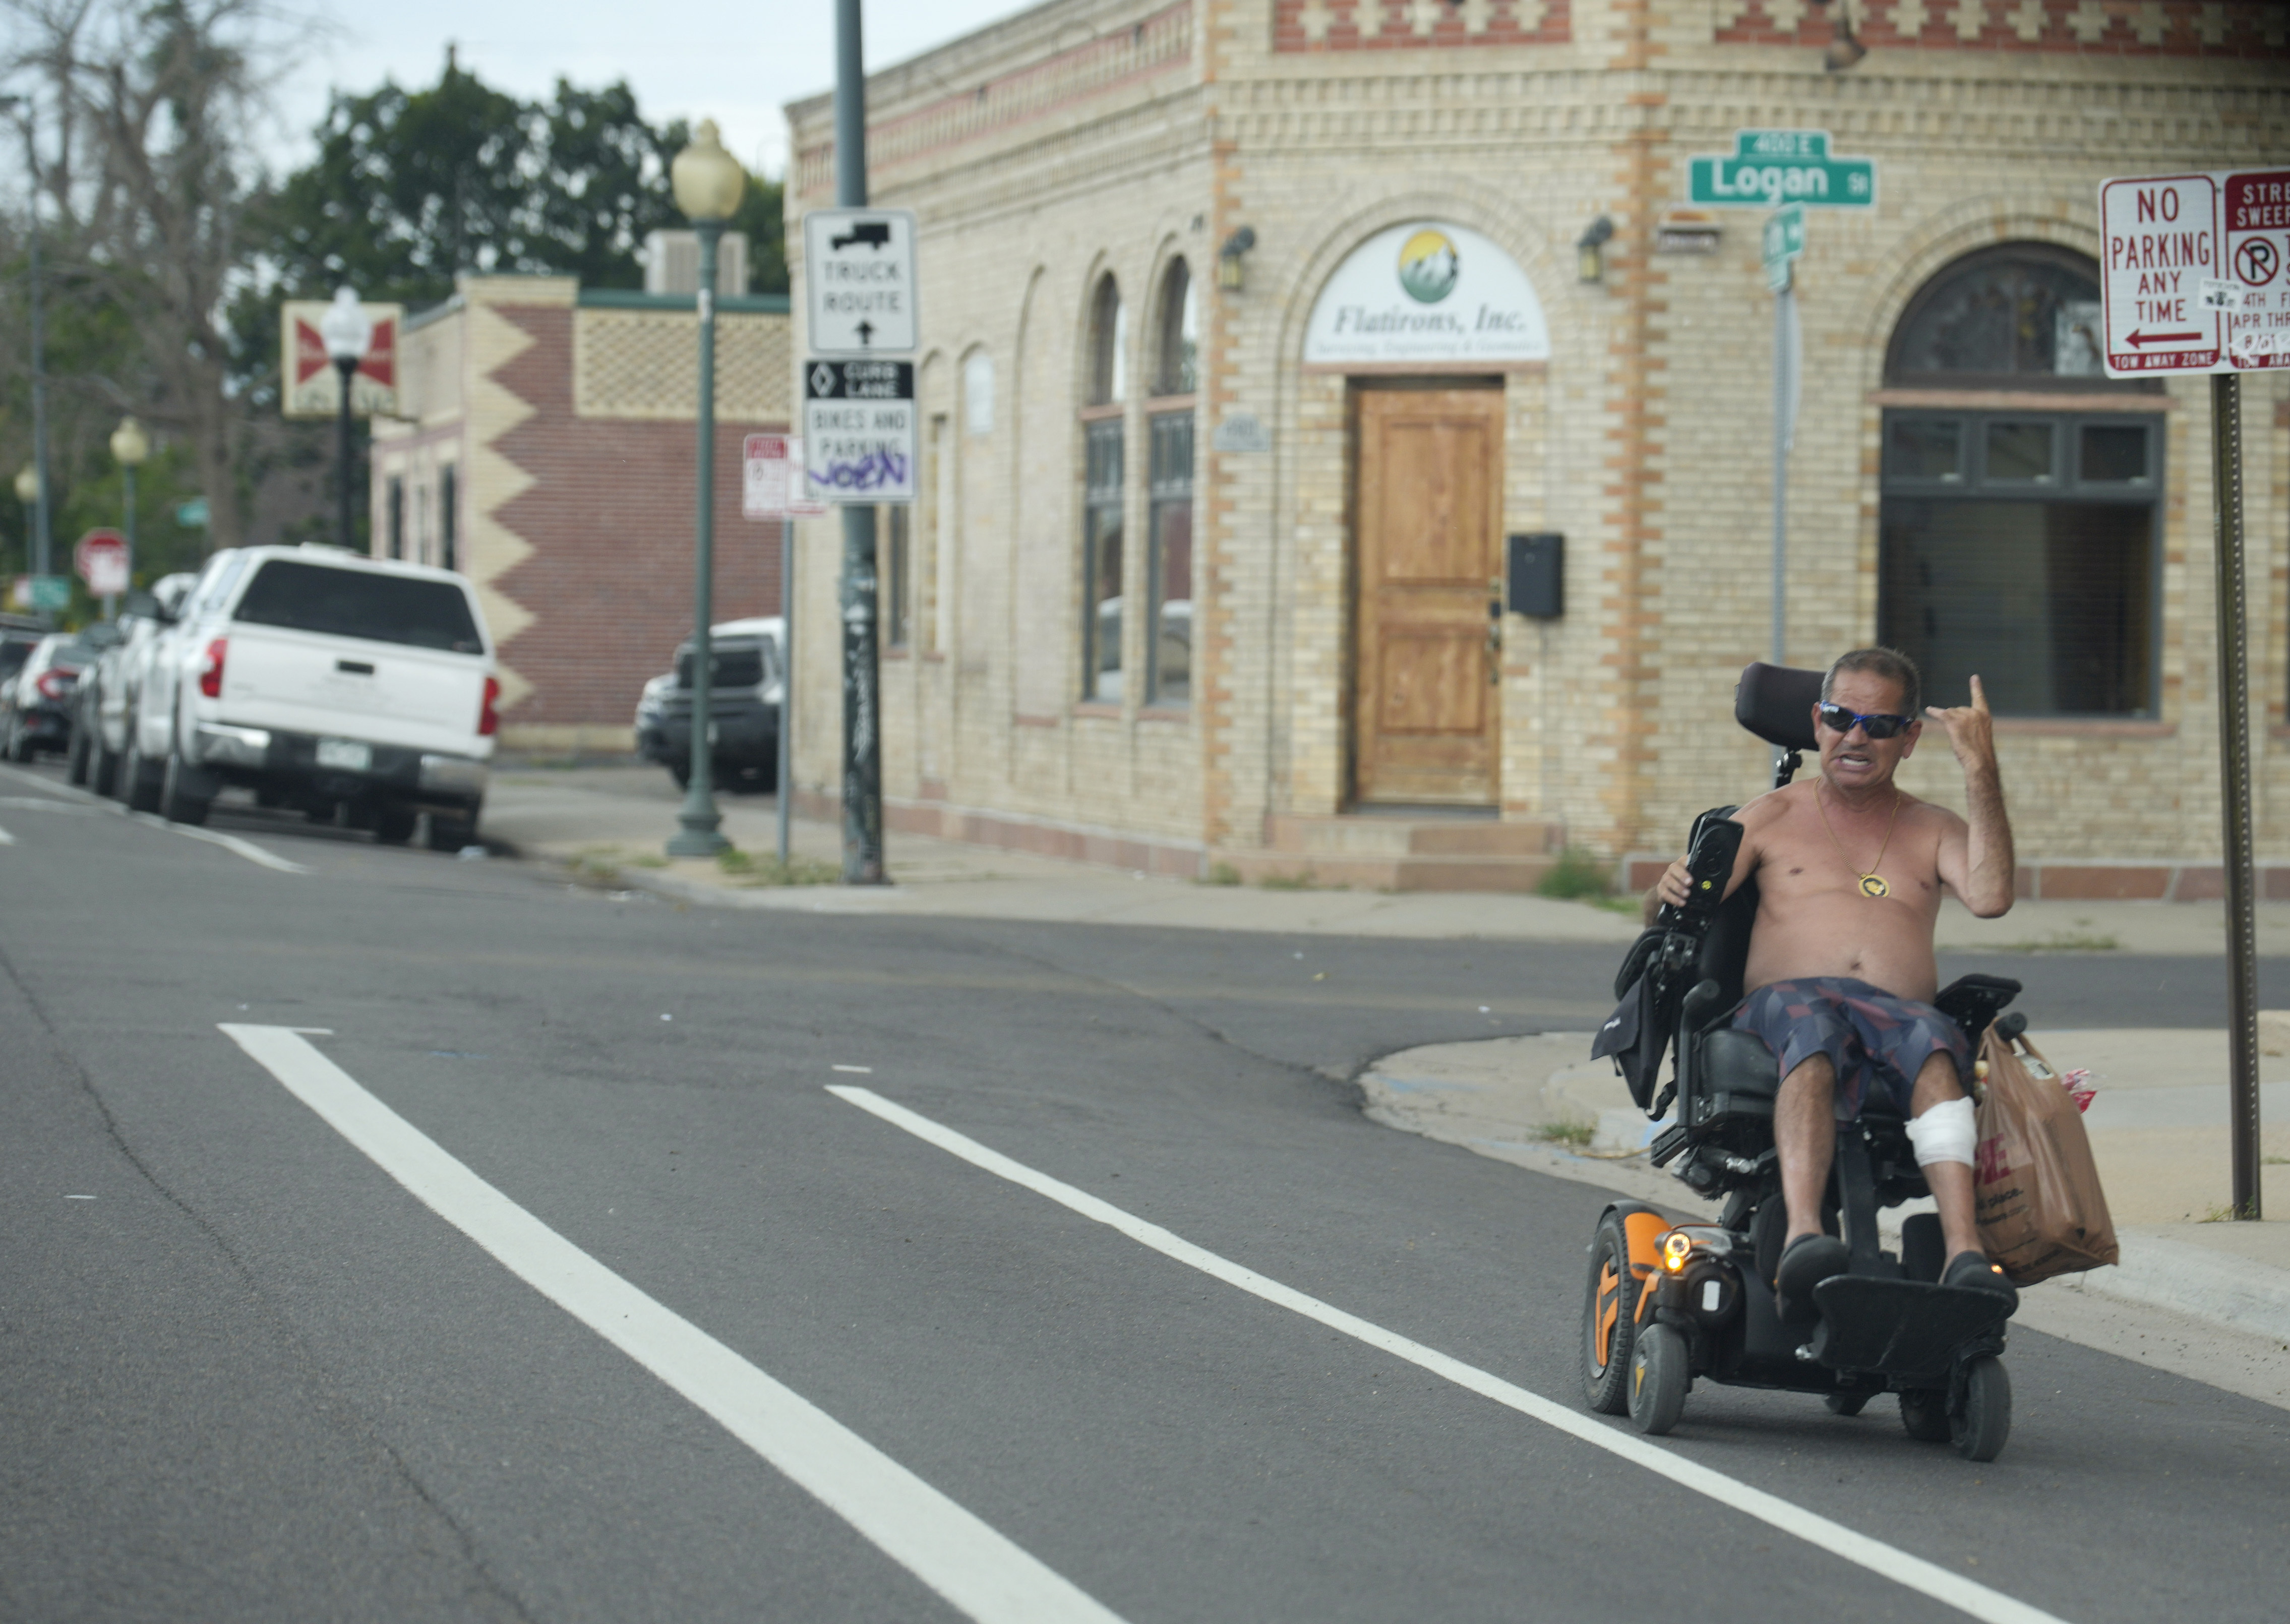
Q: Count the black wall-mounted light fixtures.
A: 2